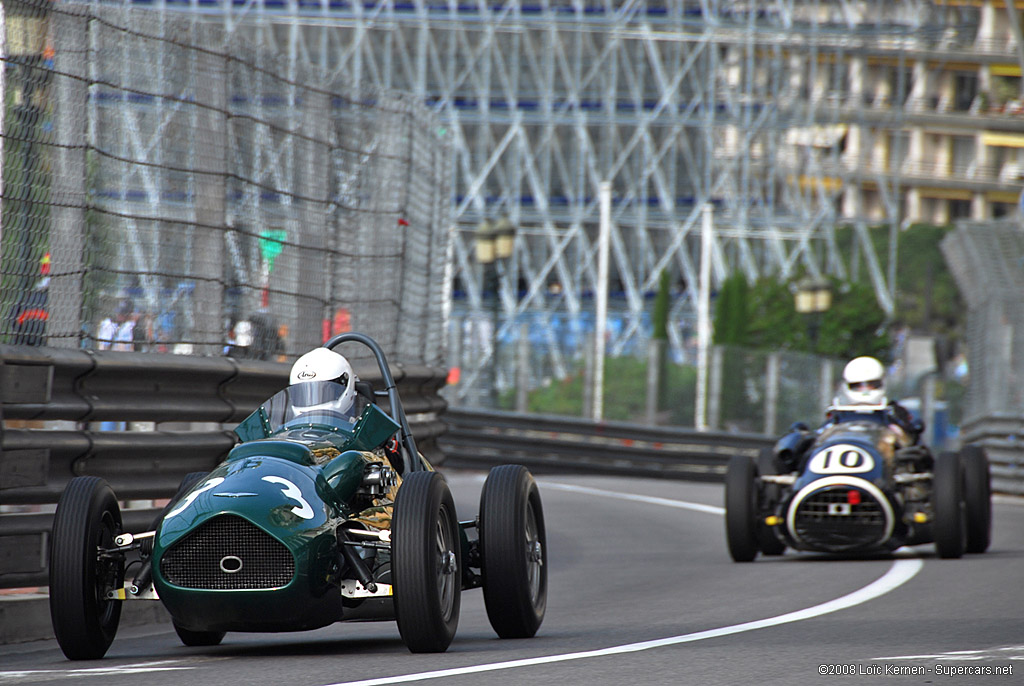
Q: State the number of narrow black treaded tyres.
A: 8